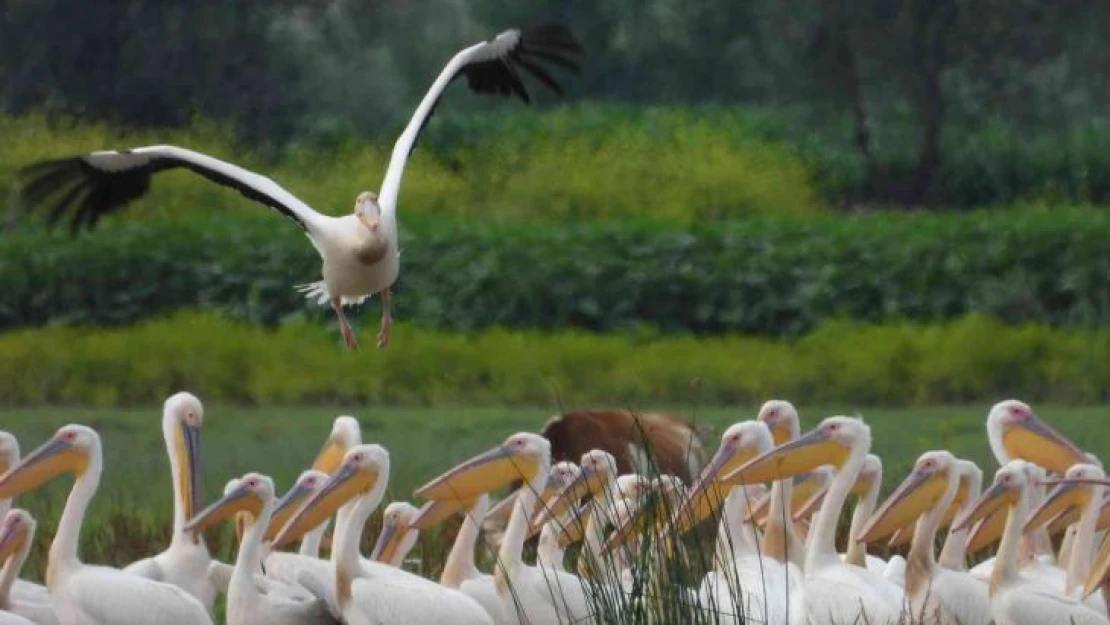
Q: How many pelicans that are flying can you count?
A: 1